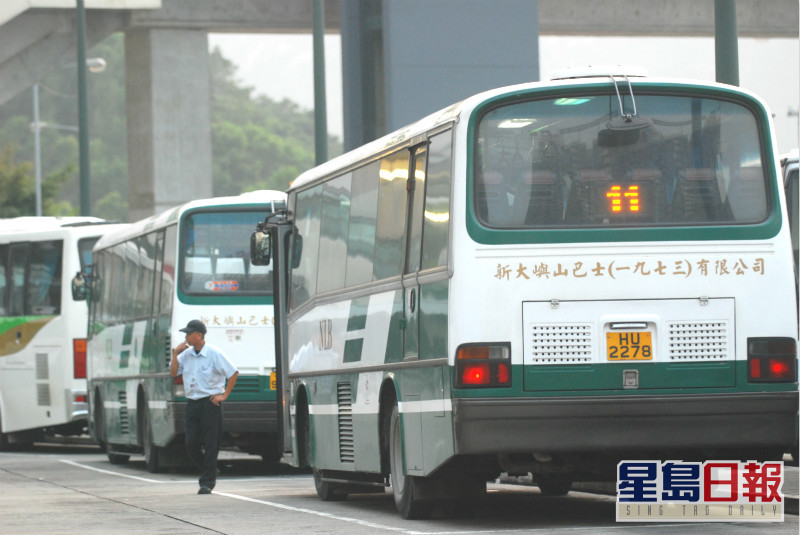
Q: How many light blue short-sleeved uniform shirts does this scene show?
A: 1